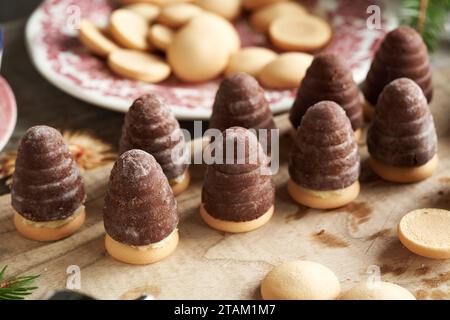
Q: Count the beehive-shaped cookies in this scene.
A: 9